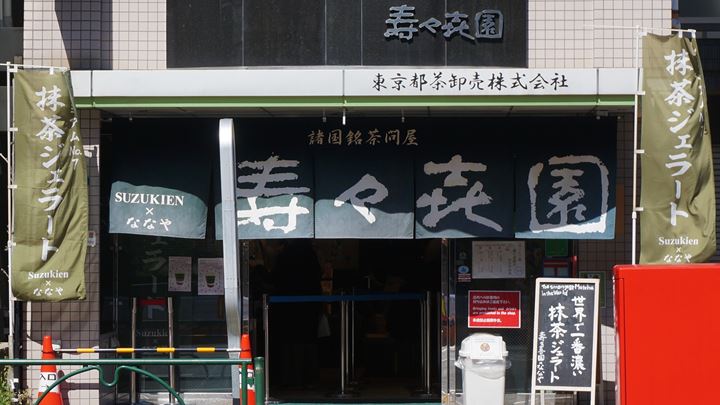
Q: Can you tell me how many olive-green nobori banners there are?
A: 2